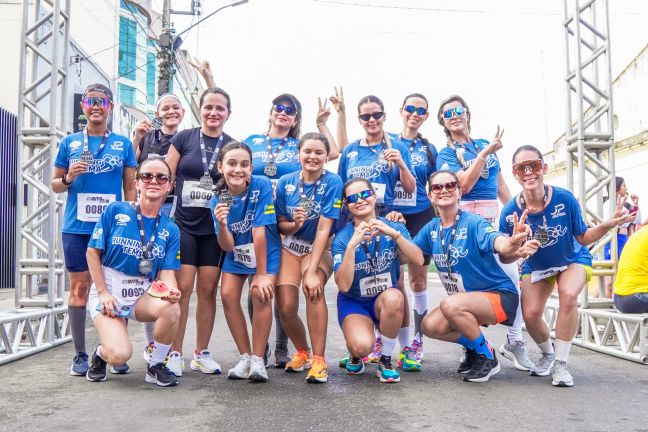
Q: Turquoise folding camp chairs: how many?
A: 0